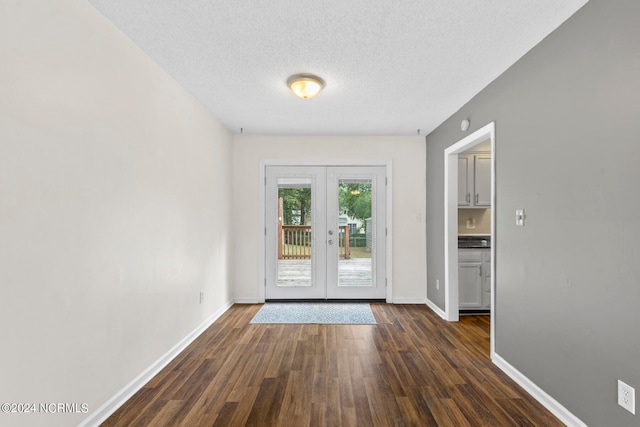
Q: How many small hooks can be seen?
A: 2